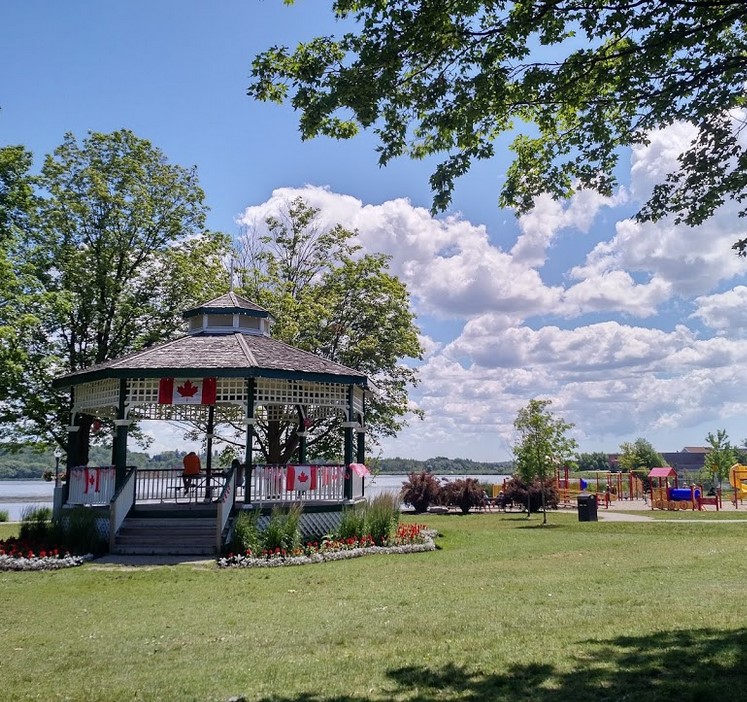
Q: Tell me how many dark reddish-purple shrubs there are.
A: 3